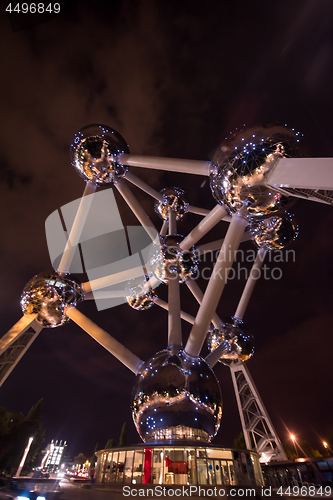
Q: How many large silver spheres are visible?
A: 9